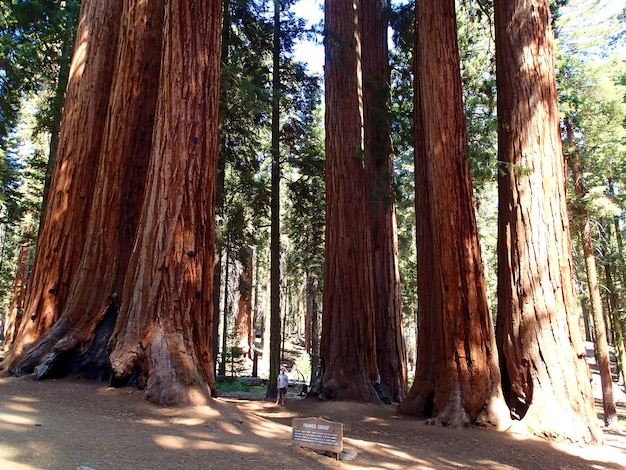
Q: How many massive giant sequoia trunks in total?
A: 7